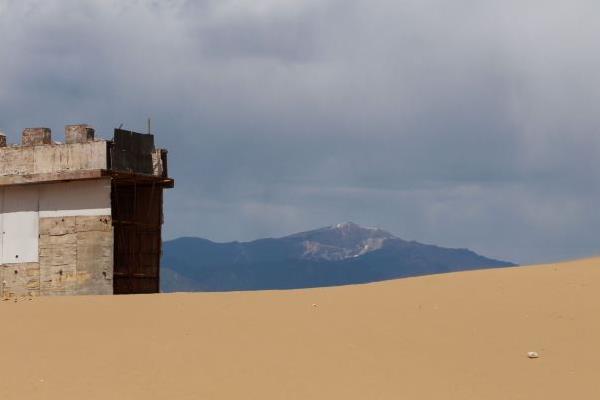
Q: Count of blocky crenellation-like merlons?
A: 3